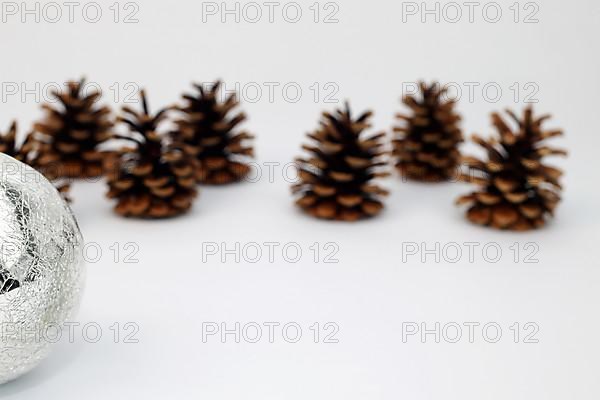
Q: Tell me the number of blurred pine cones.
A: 7